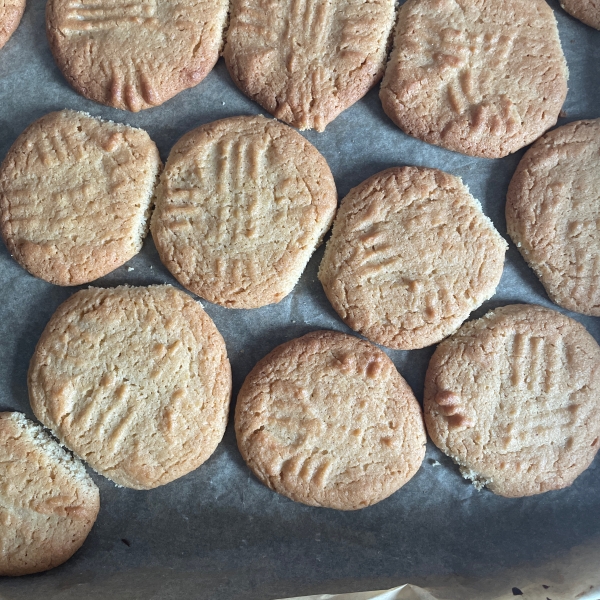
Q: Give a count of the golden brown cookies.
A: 13